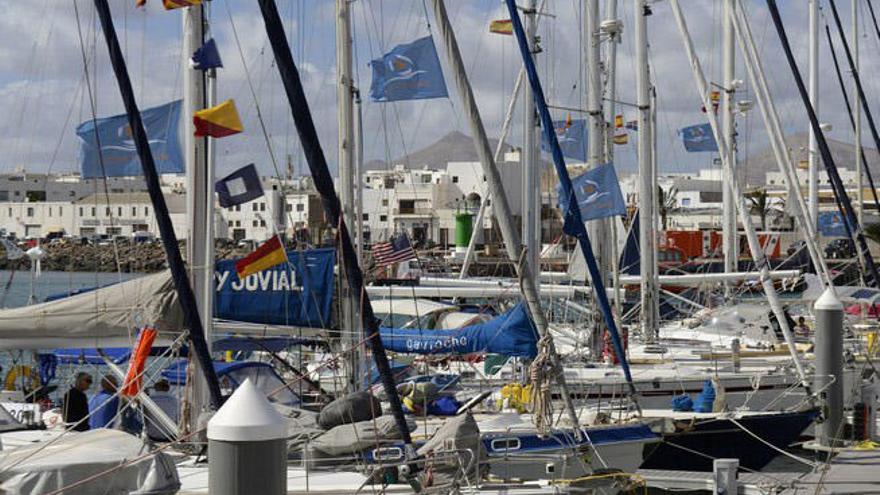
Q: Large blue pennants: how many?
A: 6